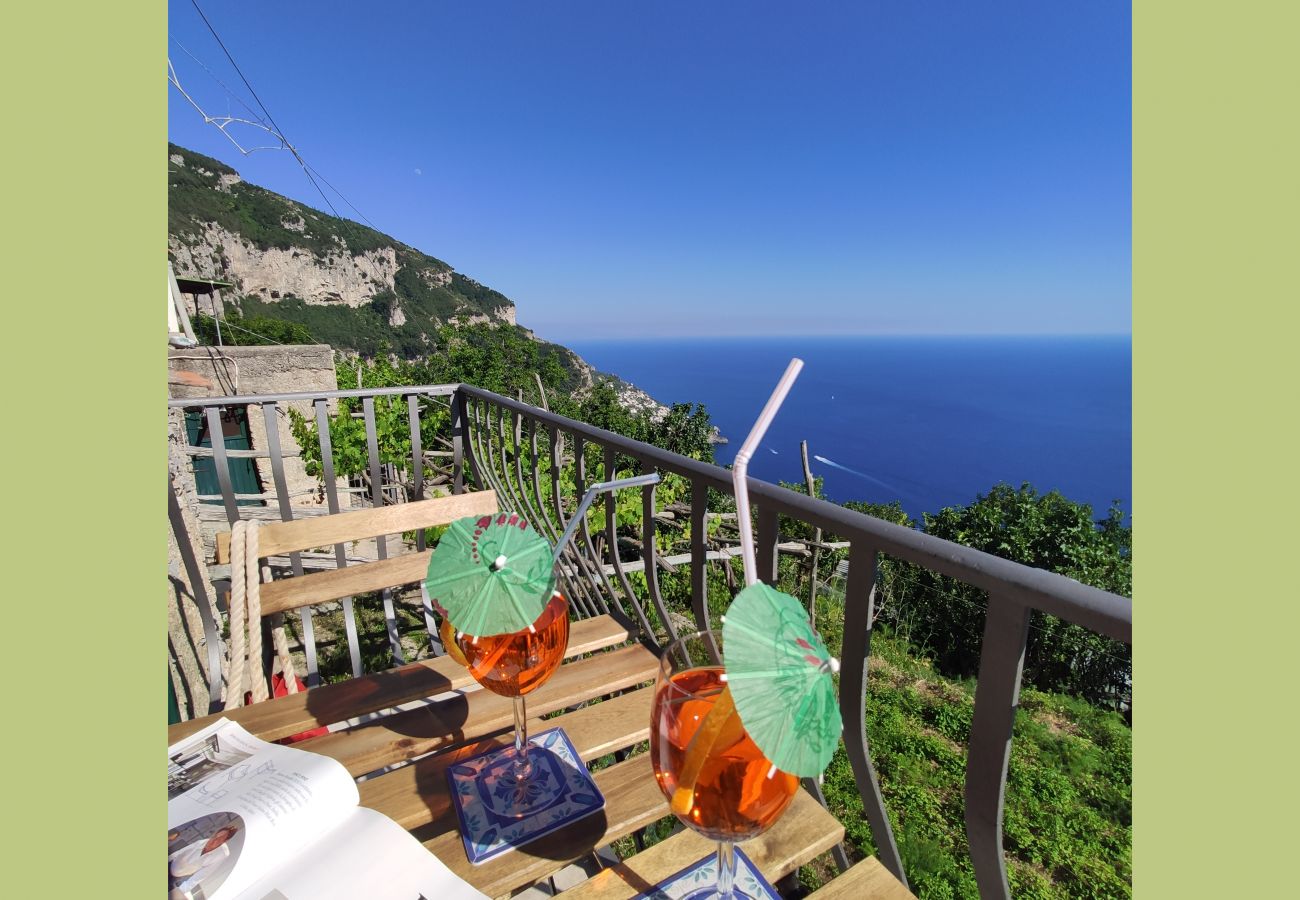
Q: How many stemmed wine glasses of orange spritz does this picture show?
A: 2